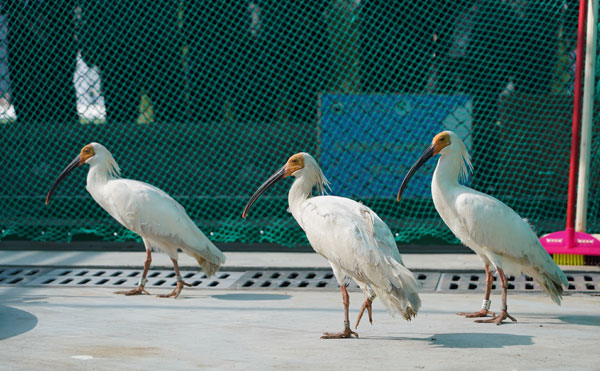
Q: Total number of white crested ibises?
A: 3